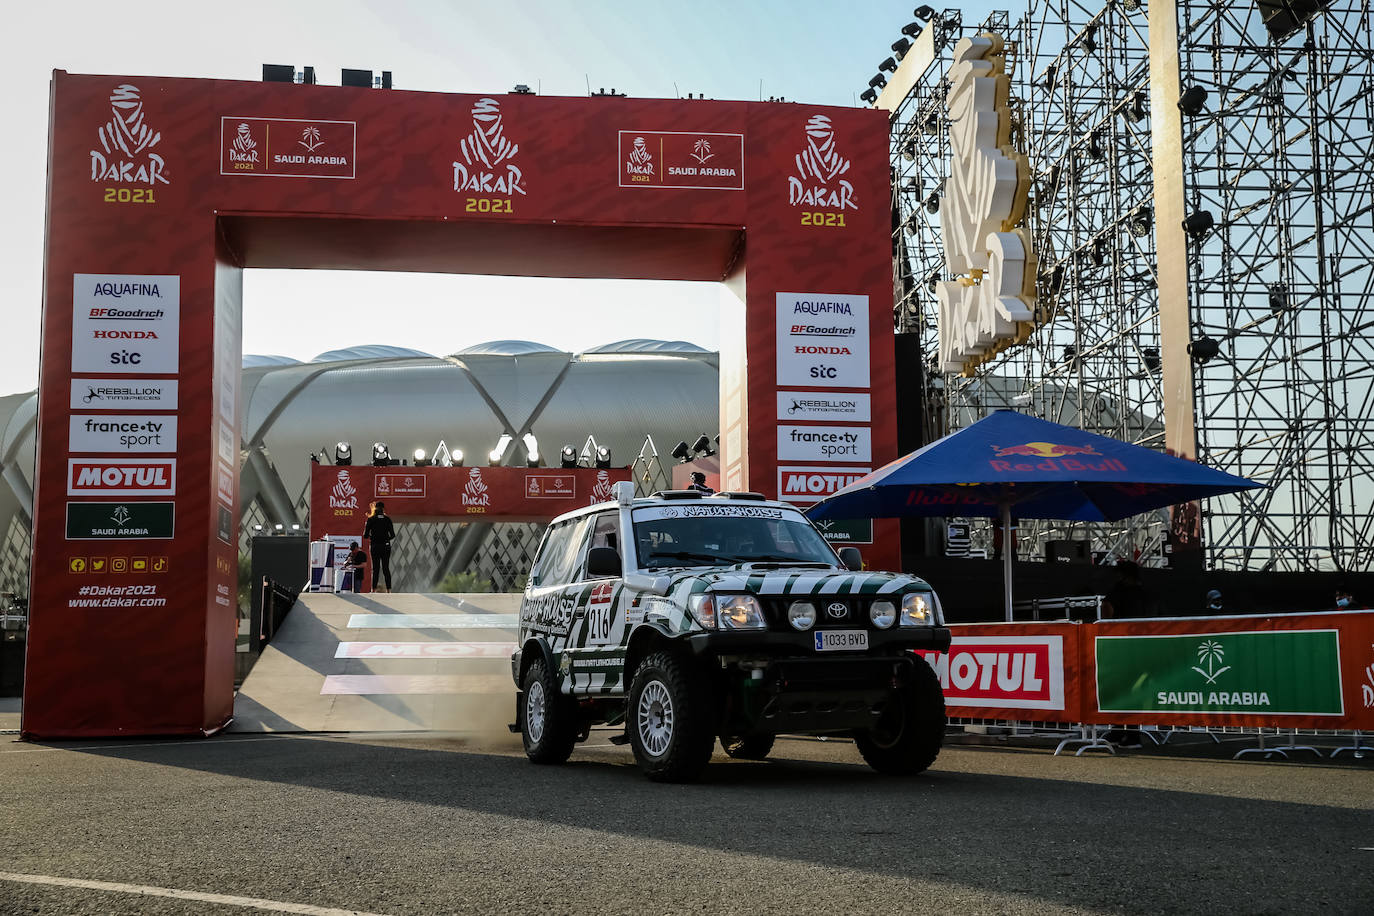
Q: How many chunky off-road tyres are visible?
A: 4